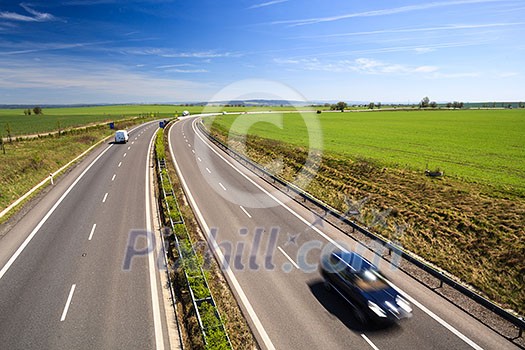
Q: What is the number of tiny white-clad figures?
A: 0